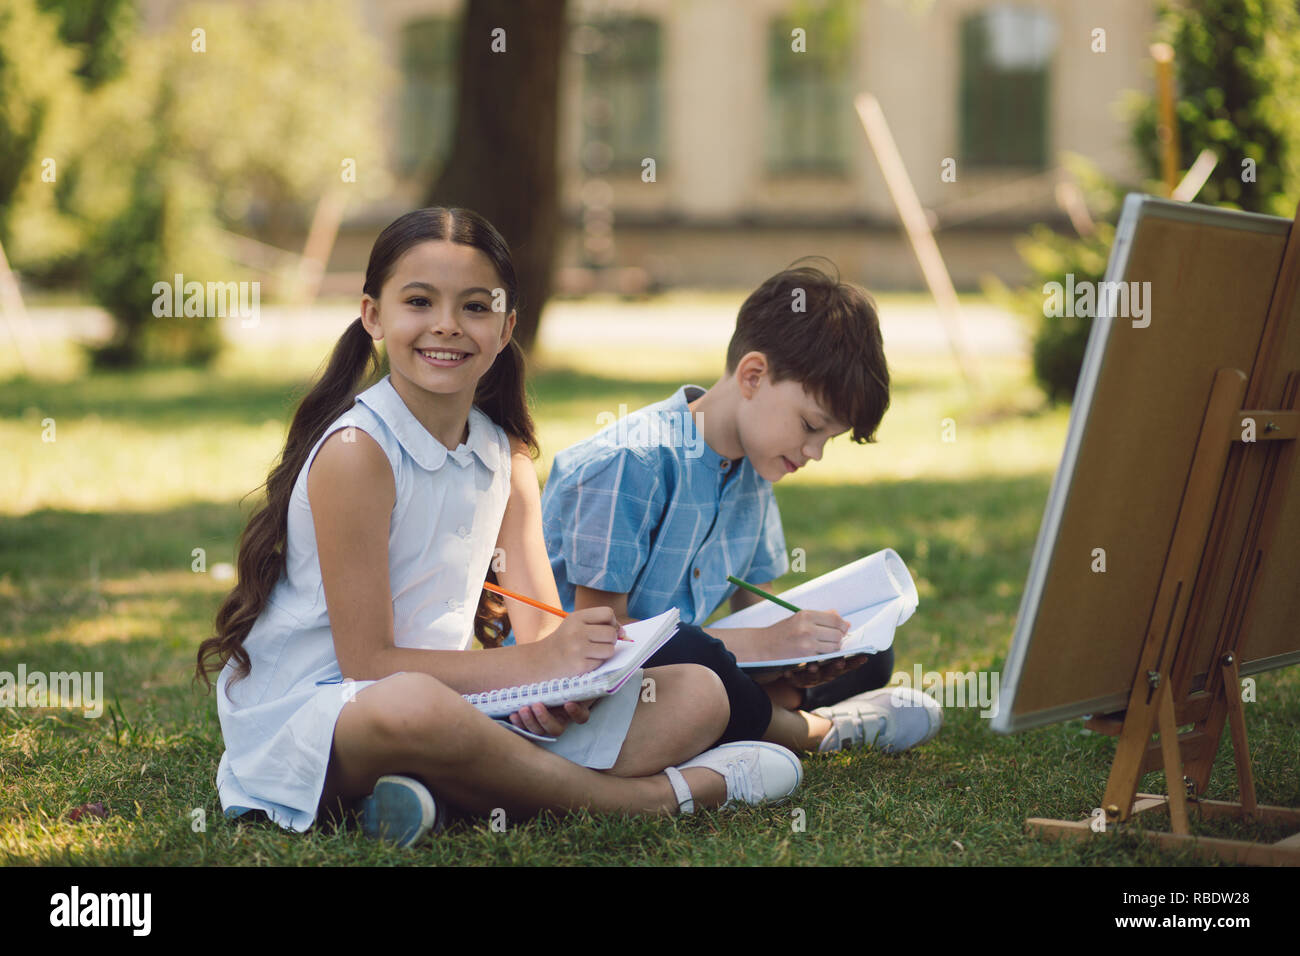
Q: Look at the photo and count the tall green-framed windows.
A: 4